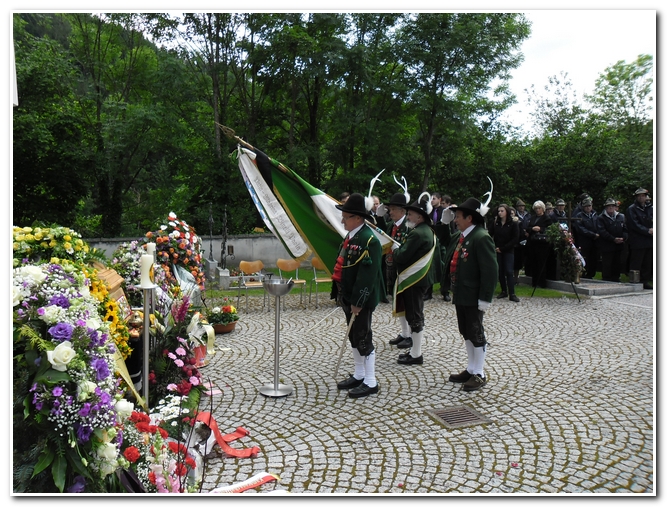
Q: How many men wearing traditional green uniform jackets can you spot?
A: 4